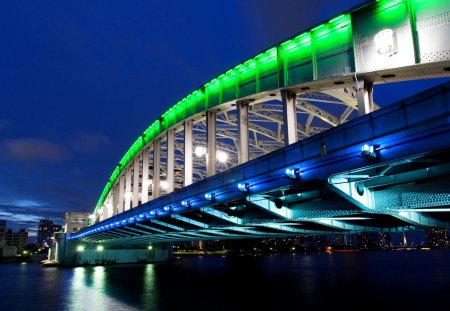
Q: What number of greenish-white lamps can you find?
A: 3